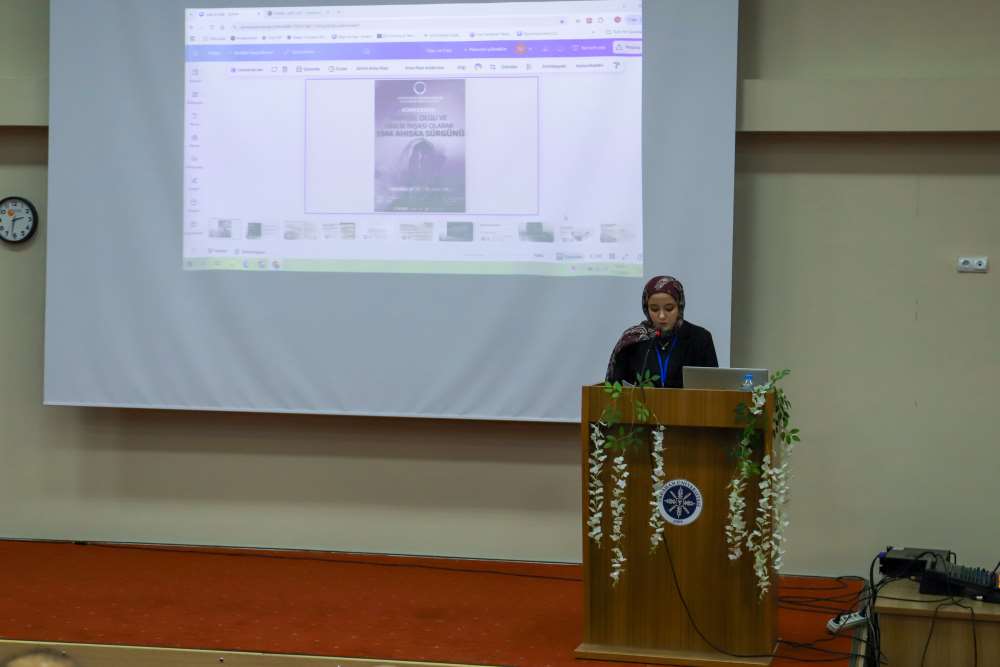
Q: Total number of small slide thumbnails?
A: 11